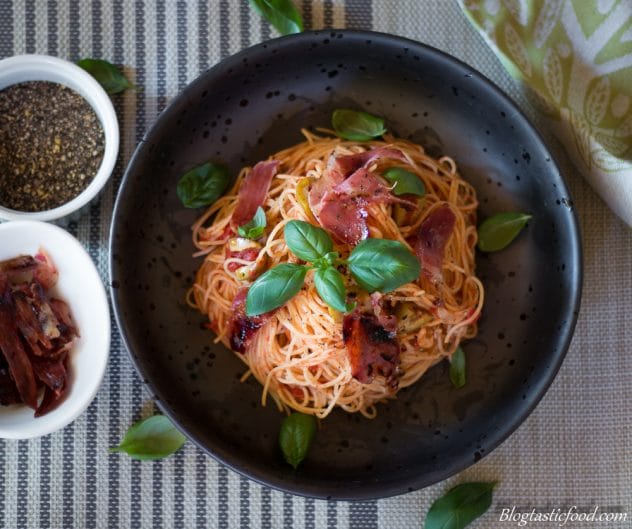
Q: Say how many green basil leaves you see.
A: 15